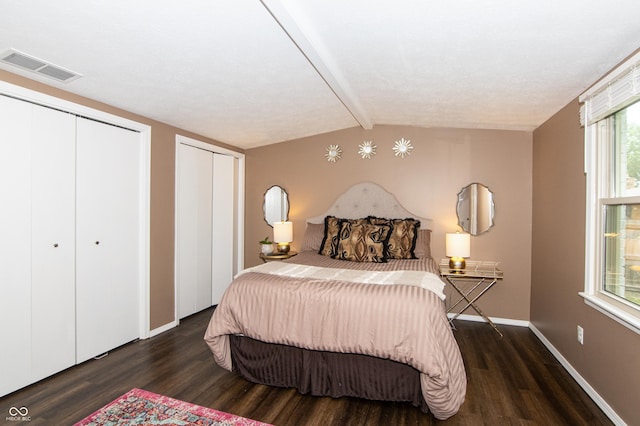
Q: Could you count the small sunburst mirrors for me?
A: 3